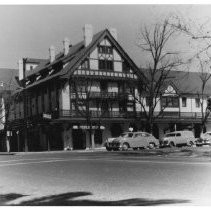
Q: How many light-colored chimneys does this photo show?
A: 5